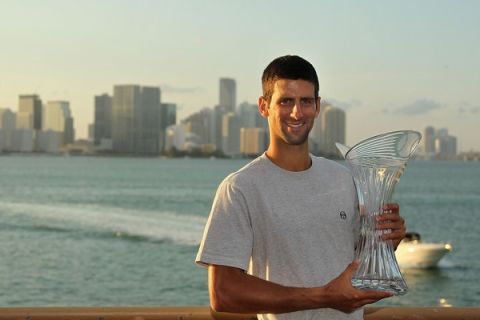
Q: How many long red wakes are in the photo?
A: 0